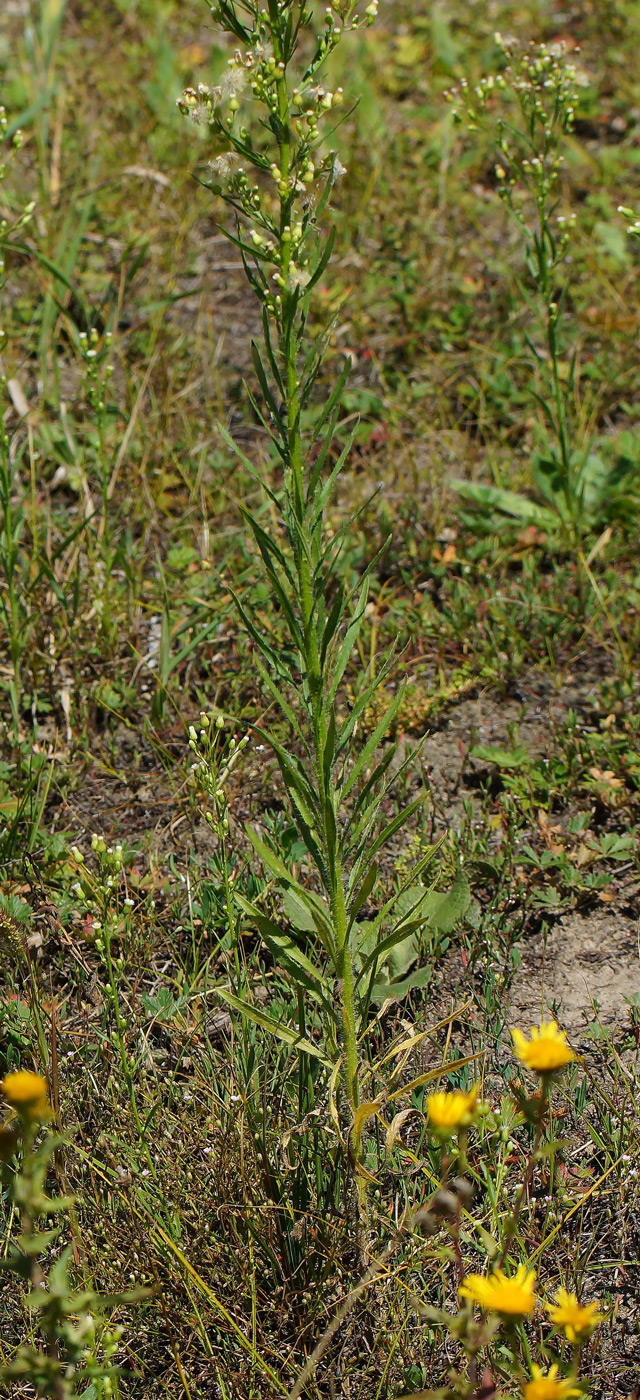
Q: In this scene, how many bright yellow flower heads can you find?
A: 6